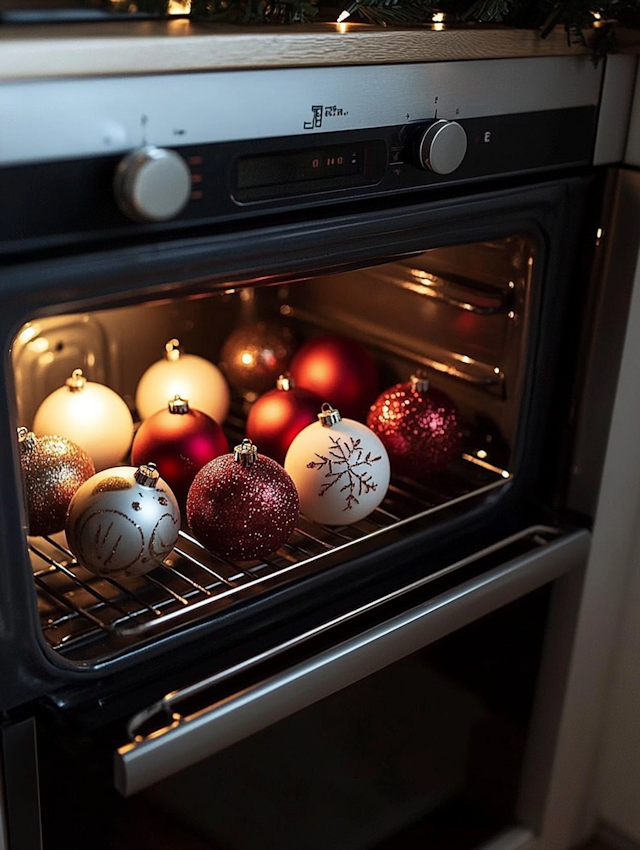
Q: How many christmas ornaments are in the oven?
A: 11